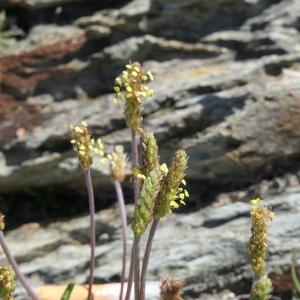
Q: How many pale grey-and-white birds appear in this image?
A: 0